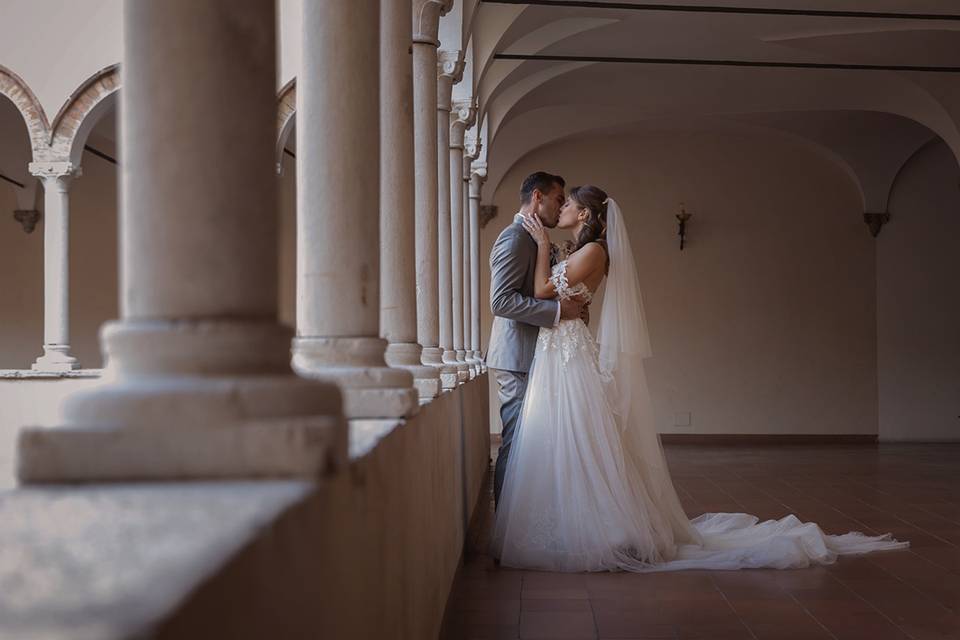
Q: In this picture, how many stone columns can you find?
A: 9